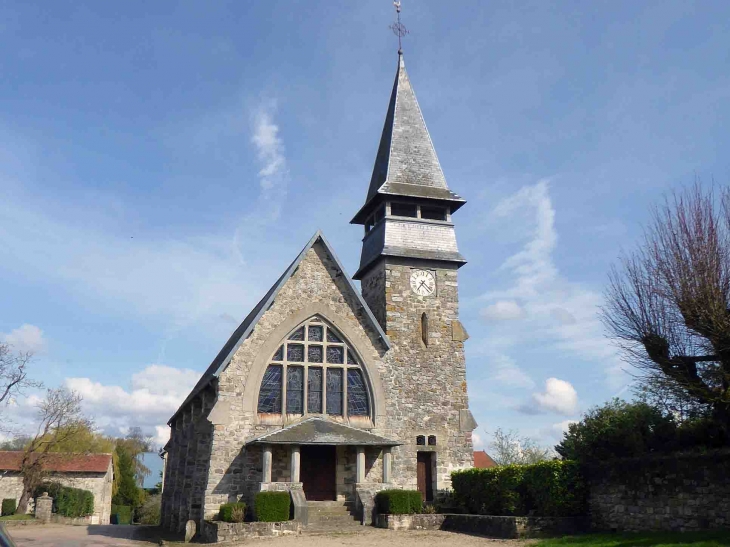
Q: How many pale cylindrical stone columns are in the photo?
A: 4